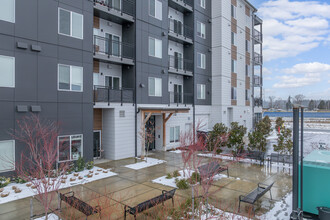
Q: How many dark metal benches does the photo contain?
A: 6